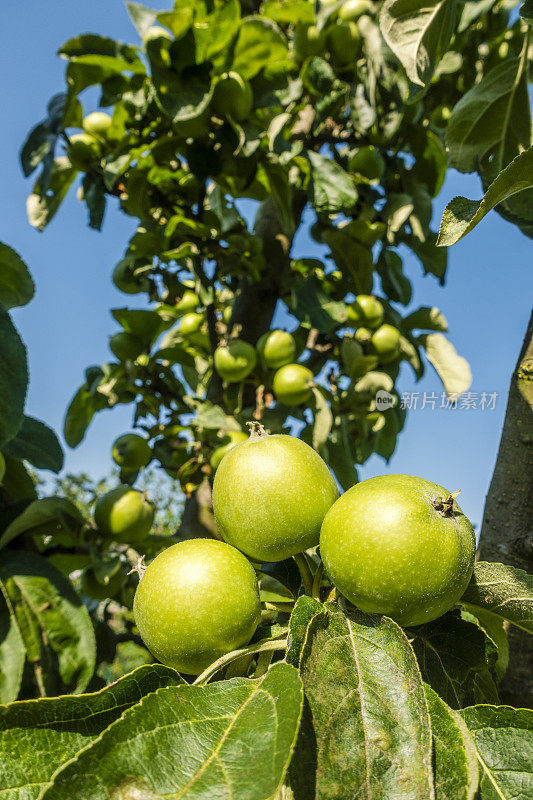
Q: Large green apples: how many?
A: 3